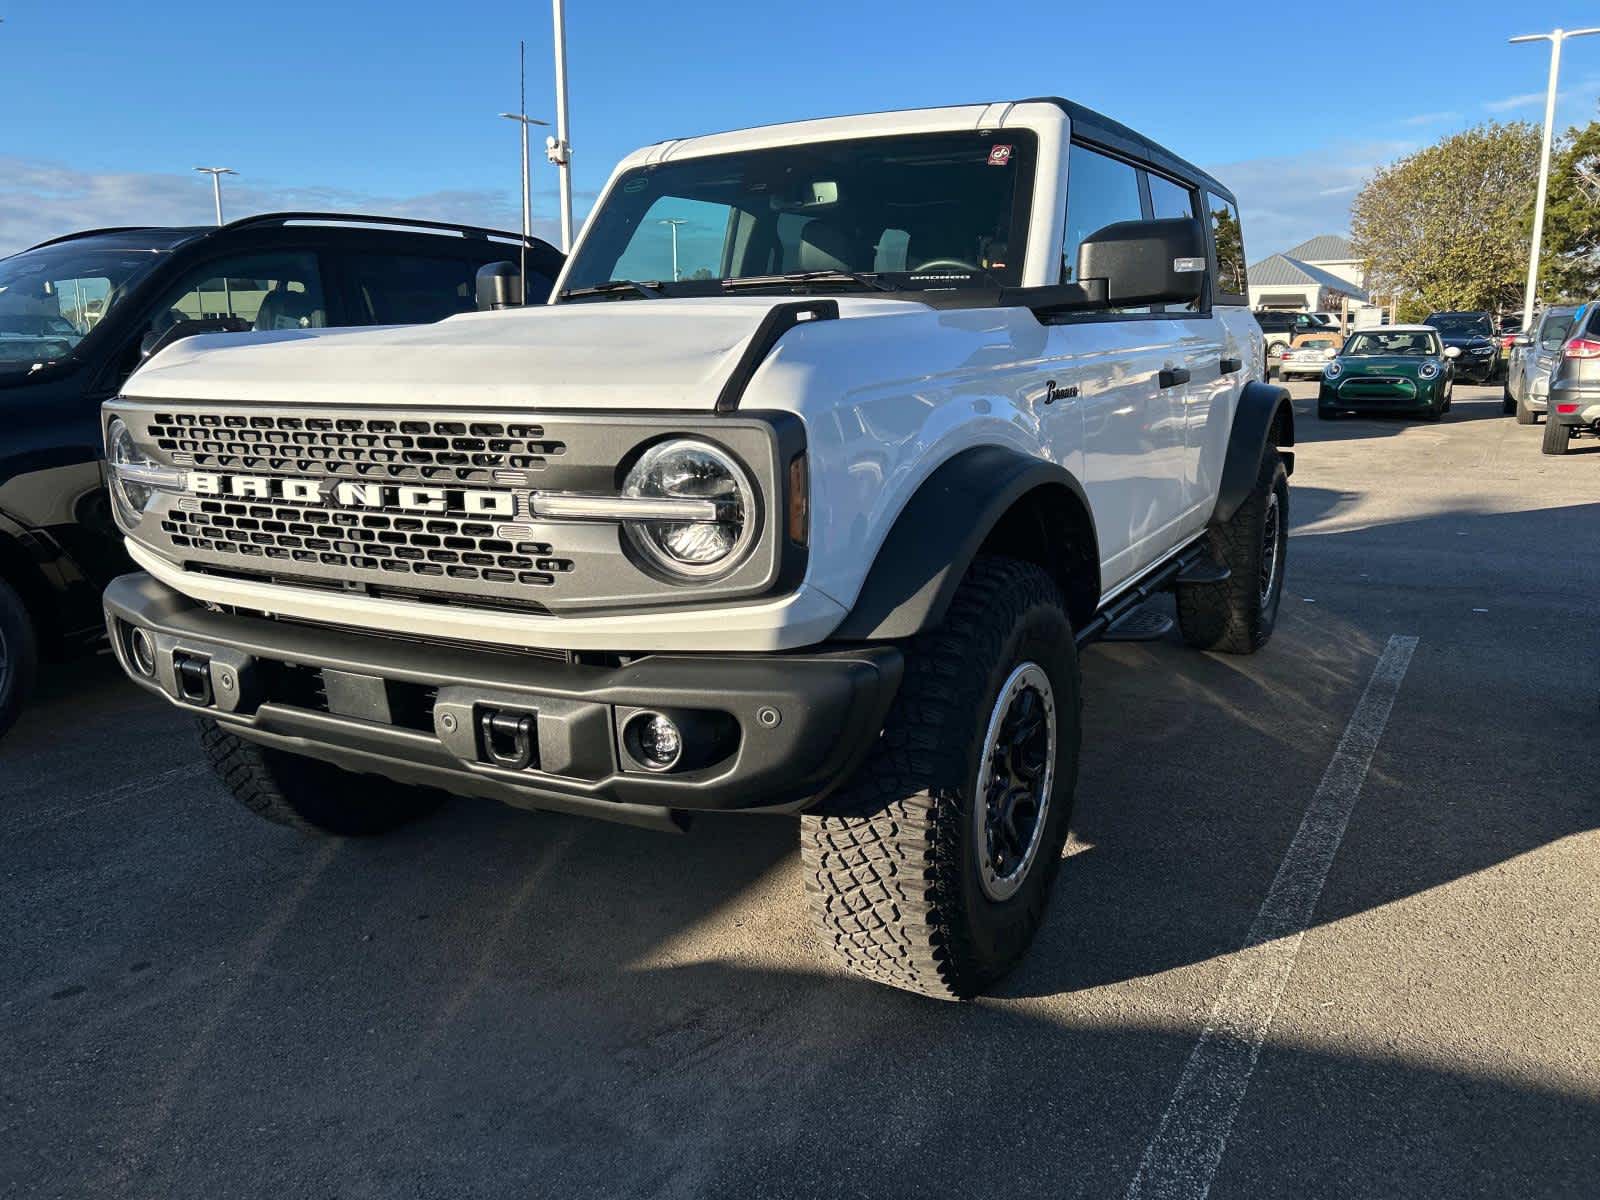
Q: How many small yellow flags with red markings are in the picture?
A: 0